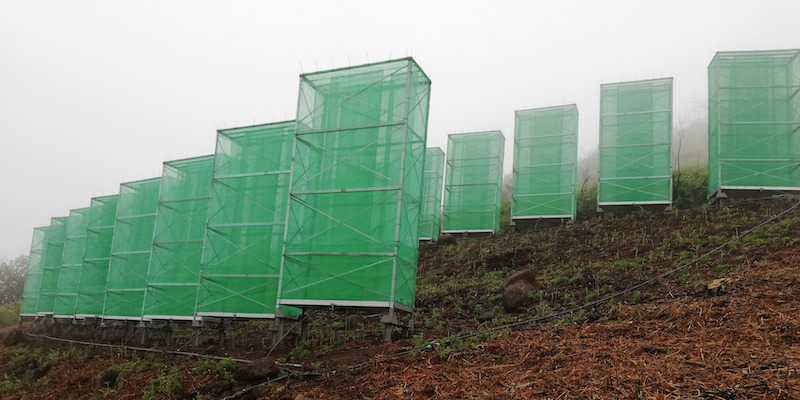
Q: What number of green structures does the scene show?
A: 13